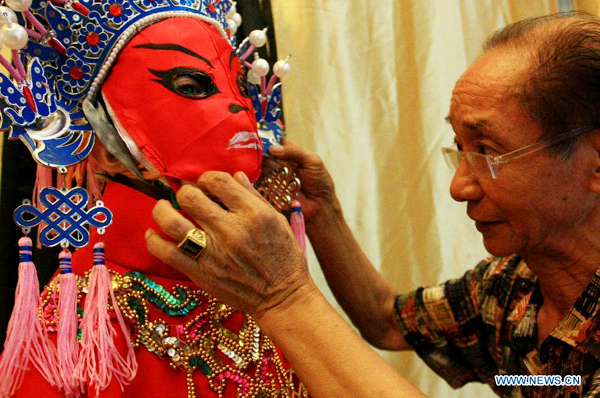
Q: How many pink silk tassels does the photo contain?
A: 4